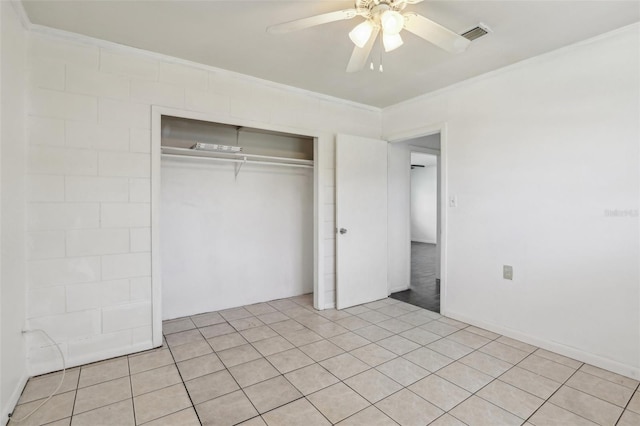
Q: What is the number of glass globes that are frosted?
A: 3